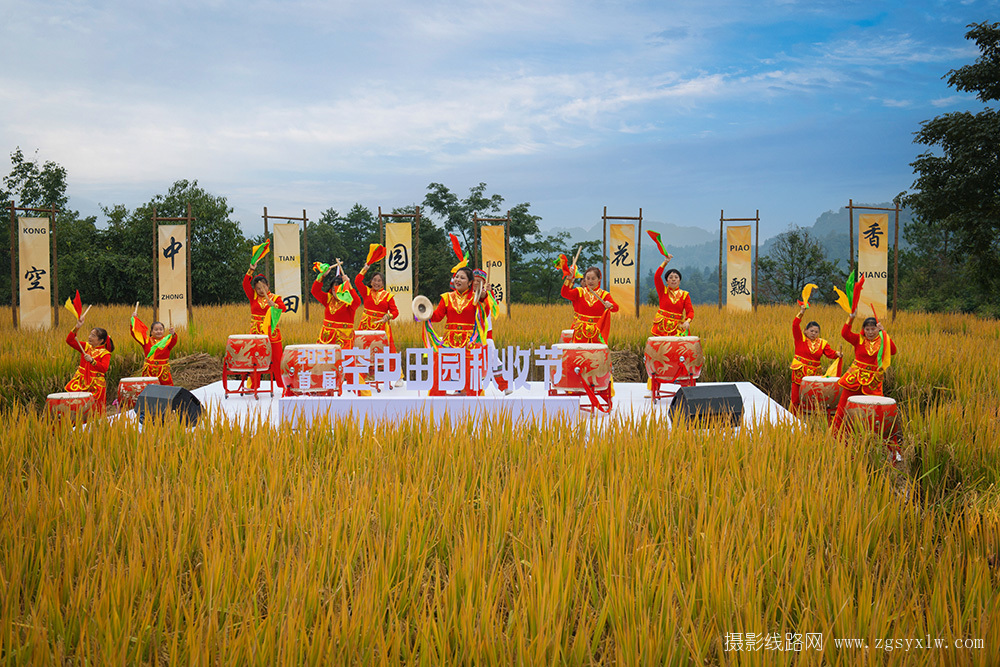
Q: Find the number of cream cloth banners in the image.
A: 8